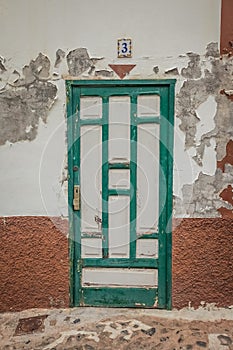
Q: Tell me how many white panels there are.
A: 10